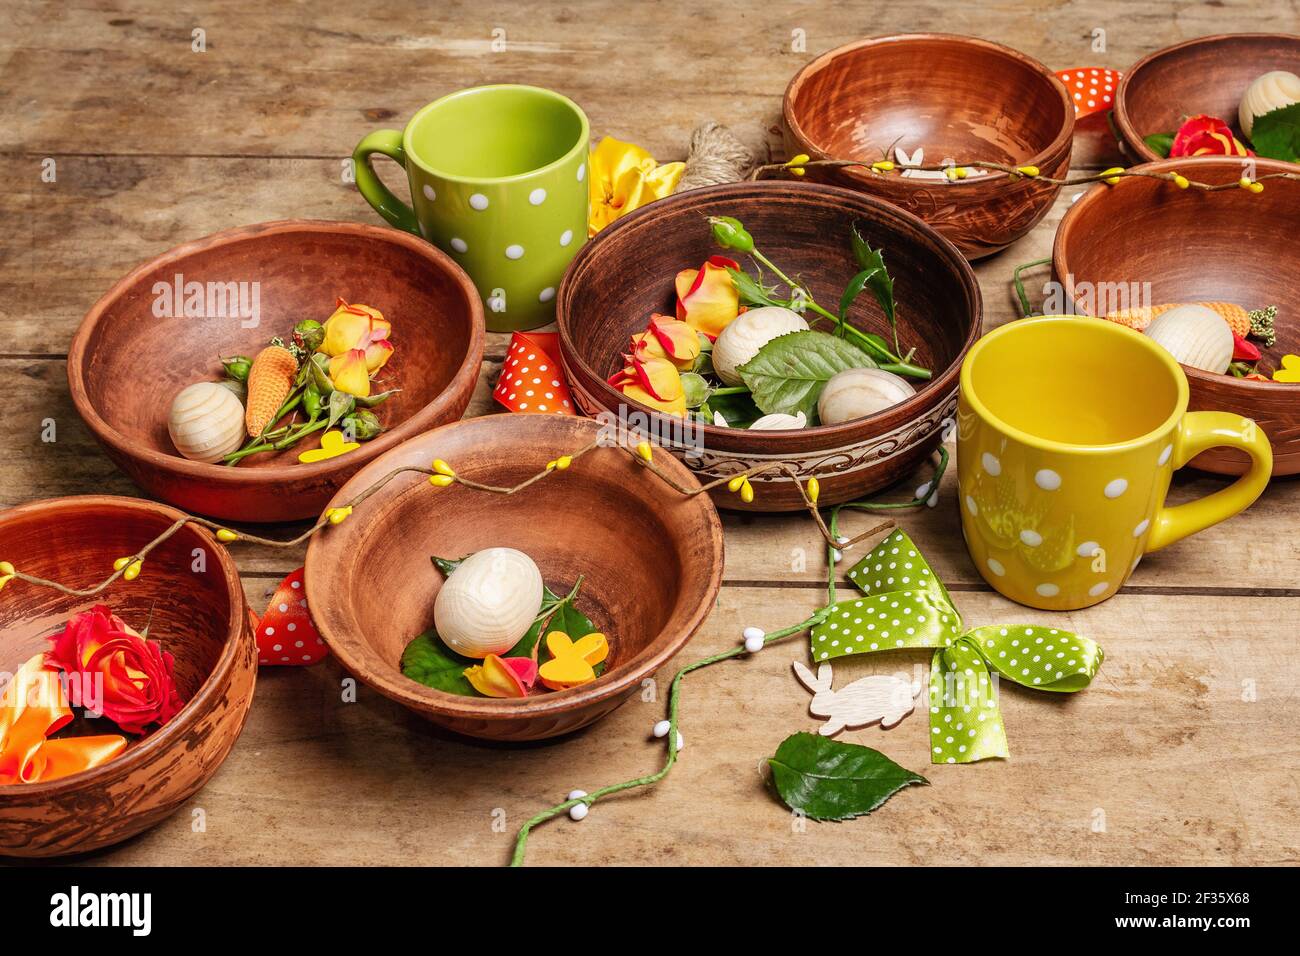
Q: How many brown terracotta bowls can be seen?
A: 7